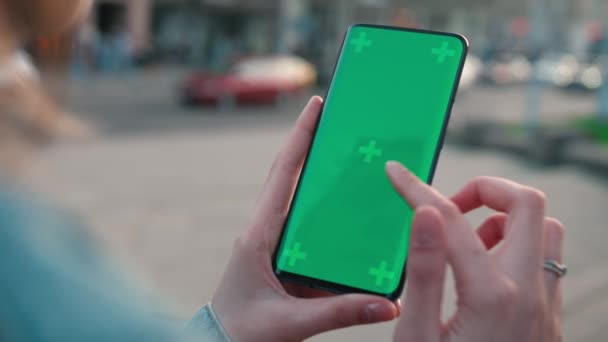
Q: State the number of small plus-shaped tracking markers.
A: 5